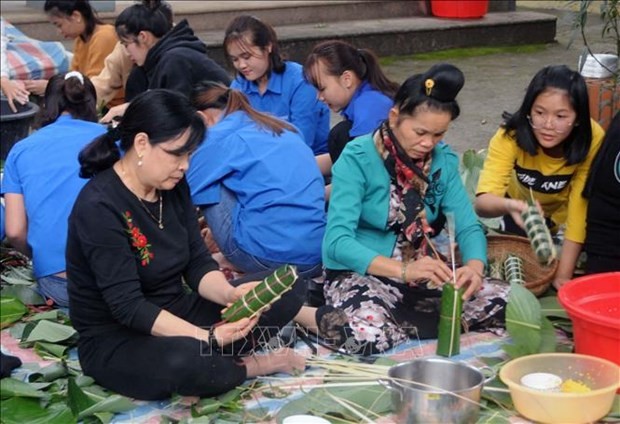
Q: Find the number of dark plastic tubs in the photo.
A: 1